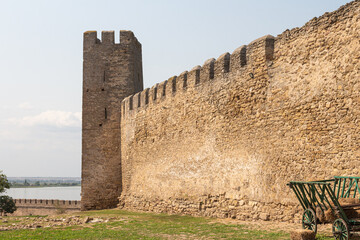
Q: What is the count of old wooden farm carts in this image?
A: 1